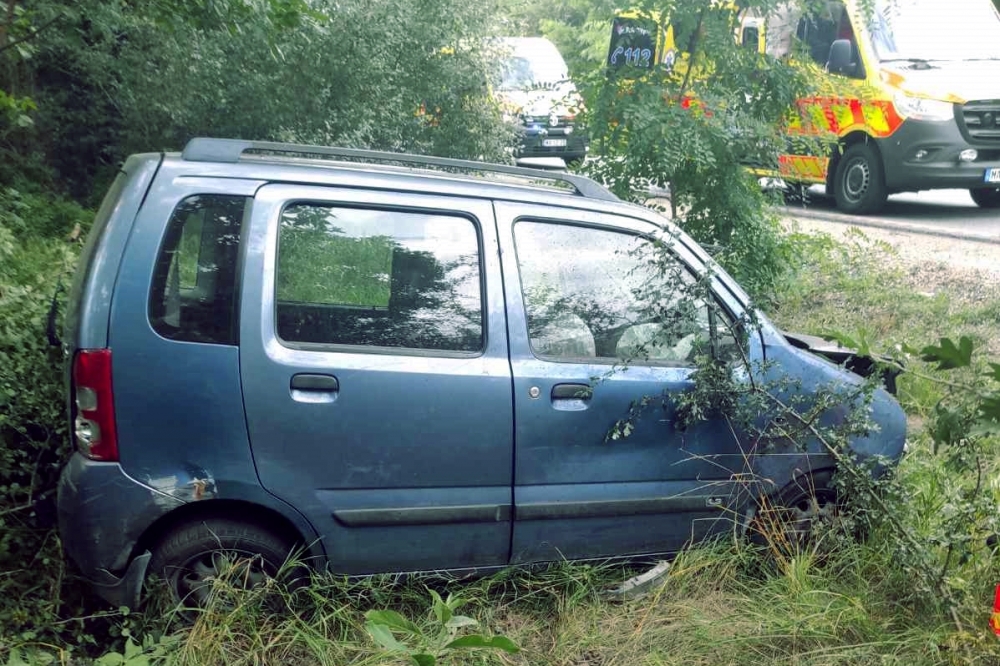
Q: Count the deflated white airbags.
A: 2